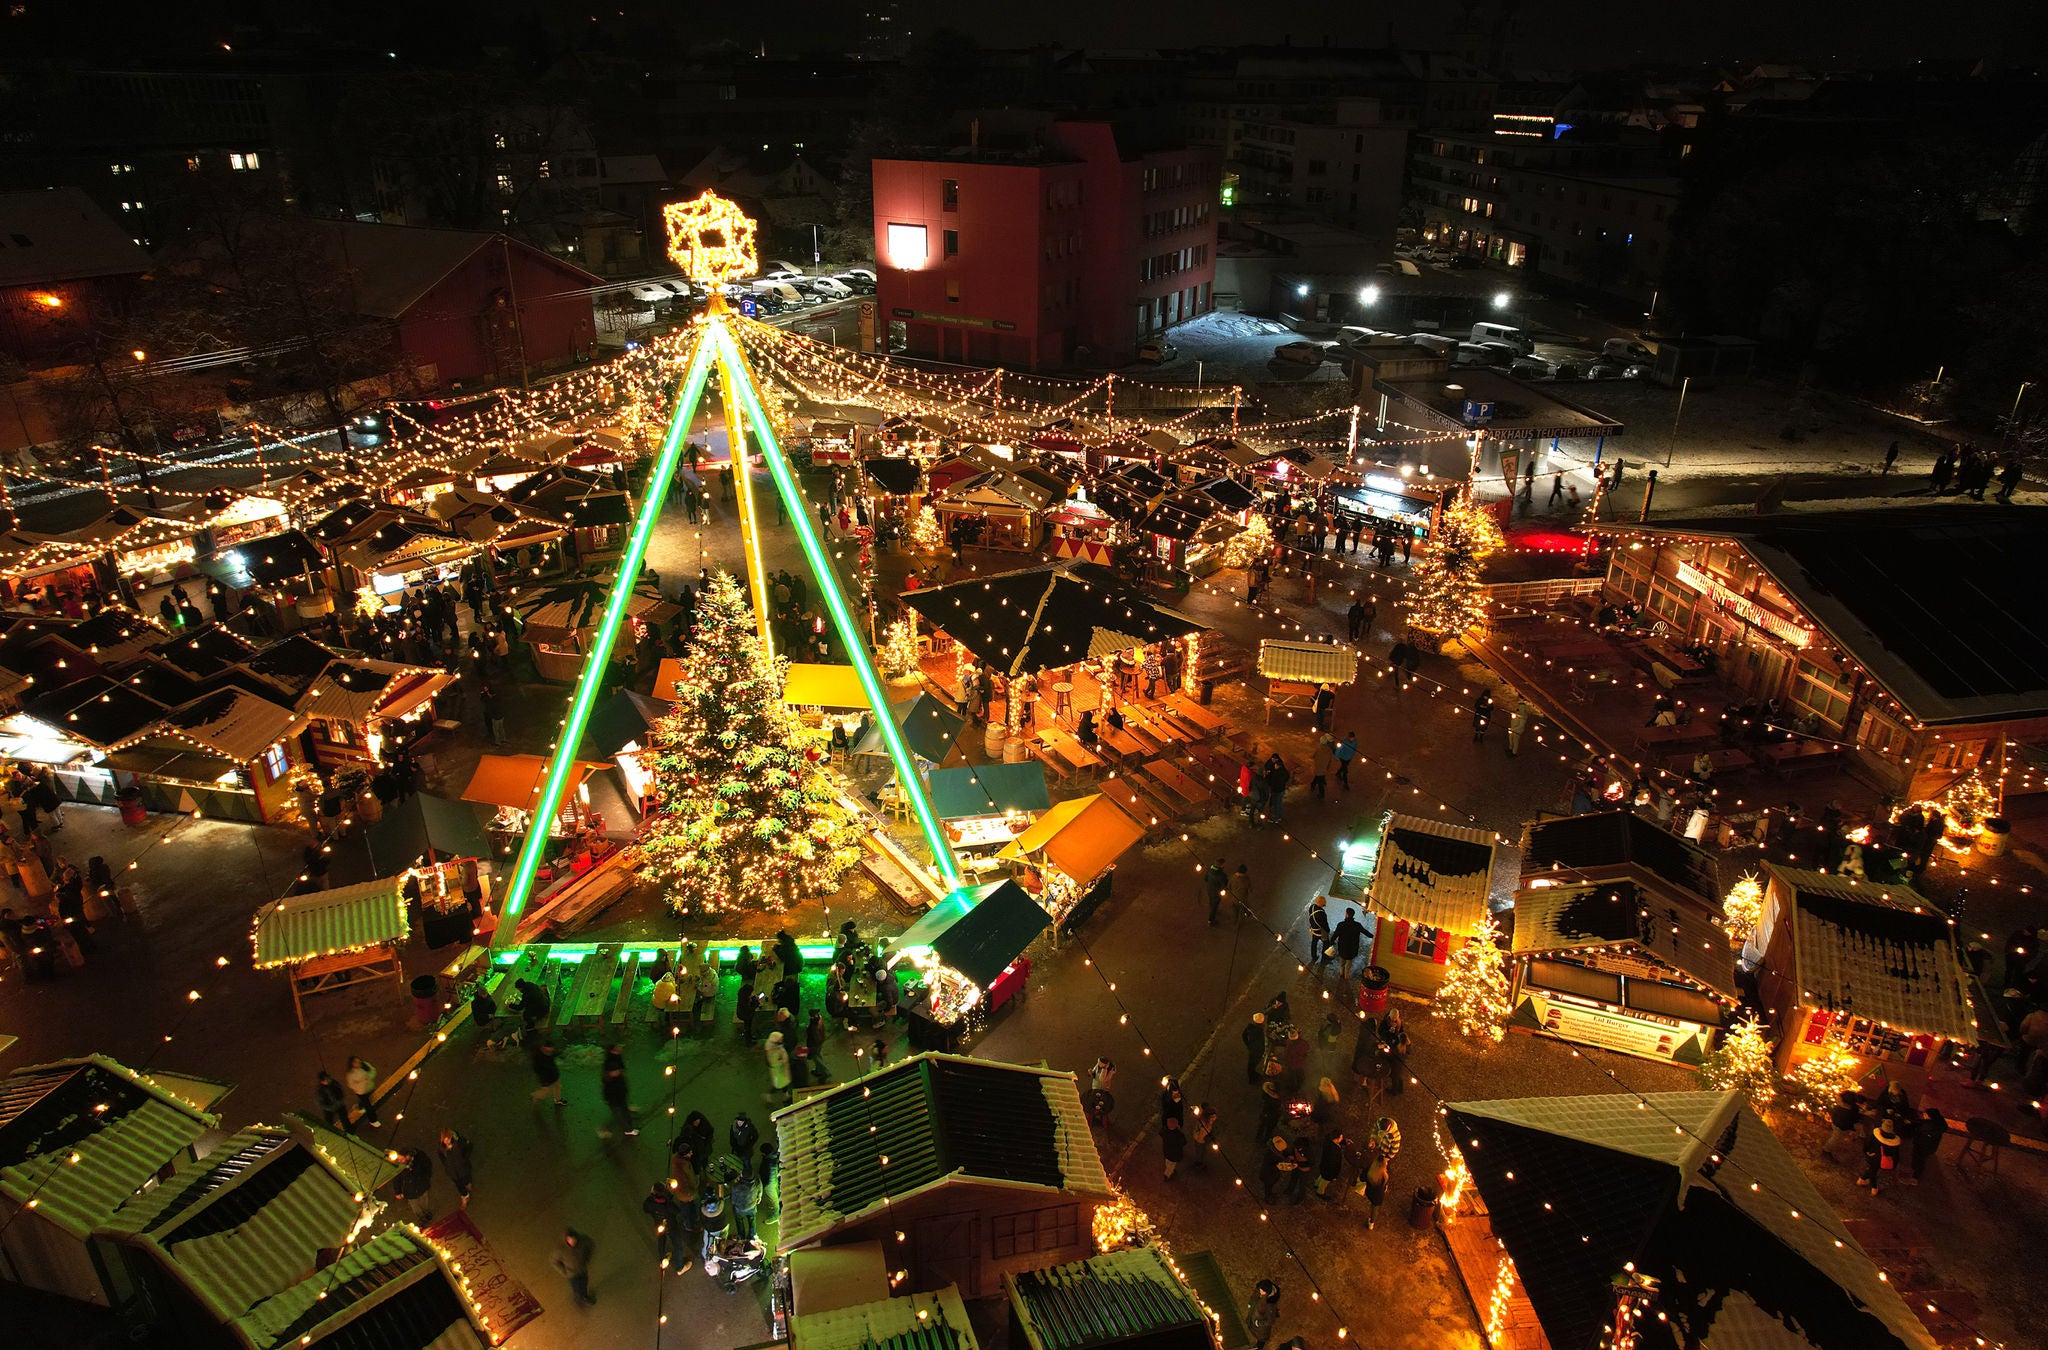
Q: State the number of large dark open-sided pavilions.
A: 2